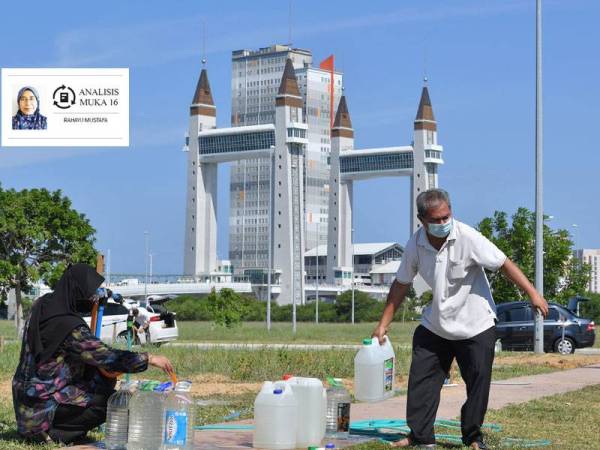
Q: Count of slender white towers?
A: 4